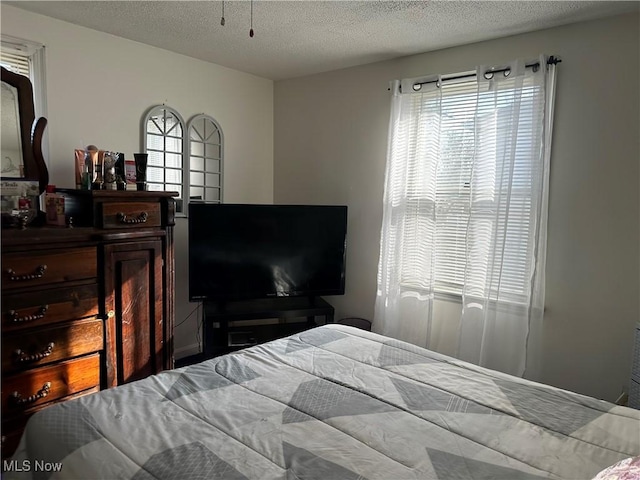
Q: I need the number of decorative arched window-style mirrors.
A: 2